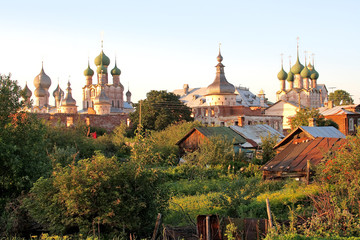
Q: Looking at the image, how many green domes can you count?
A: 9